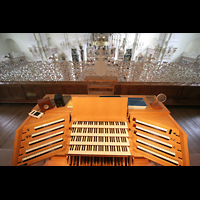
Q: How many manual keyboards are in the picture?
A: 4